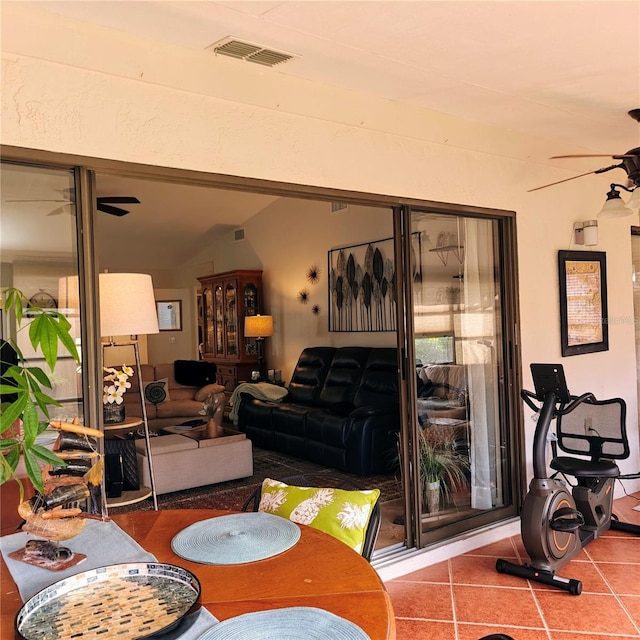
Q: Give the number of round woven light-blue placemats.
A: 2